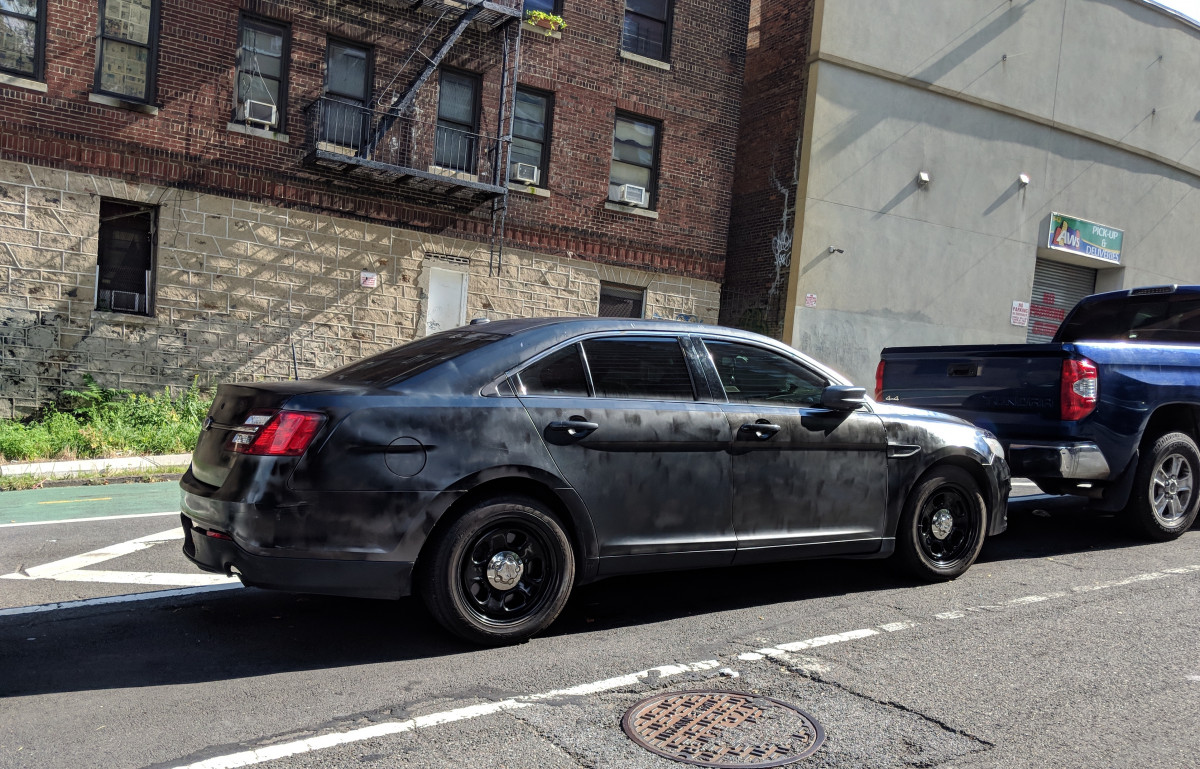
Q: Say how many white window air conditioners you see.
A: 3